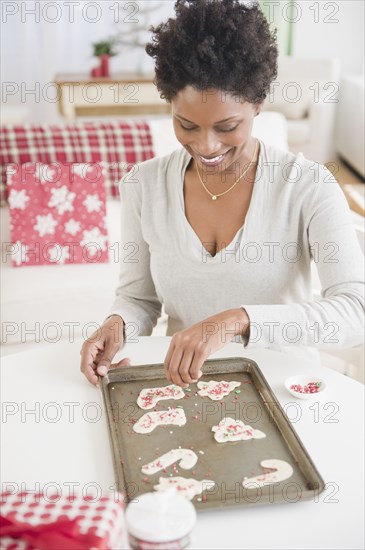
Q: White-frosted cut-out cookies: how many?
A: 7